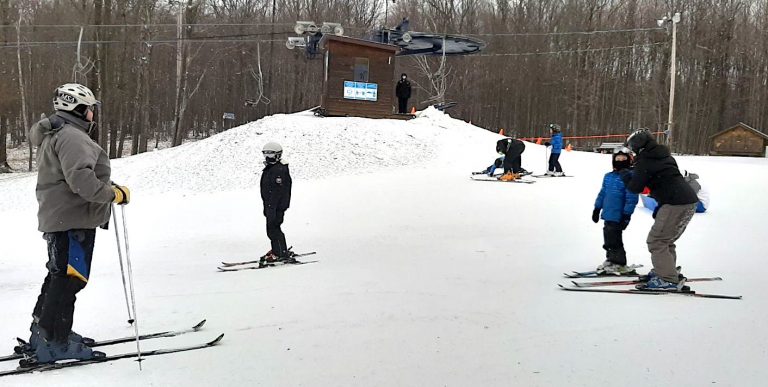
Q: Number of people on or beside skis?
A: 7